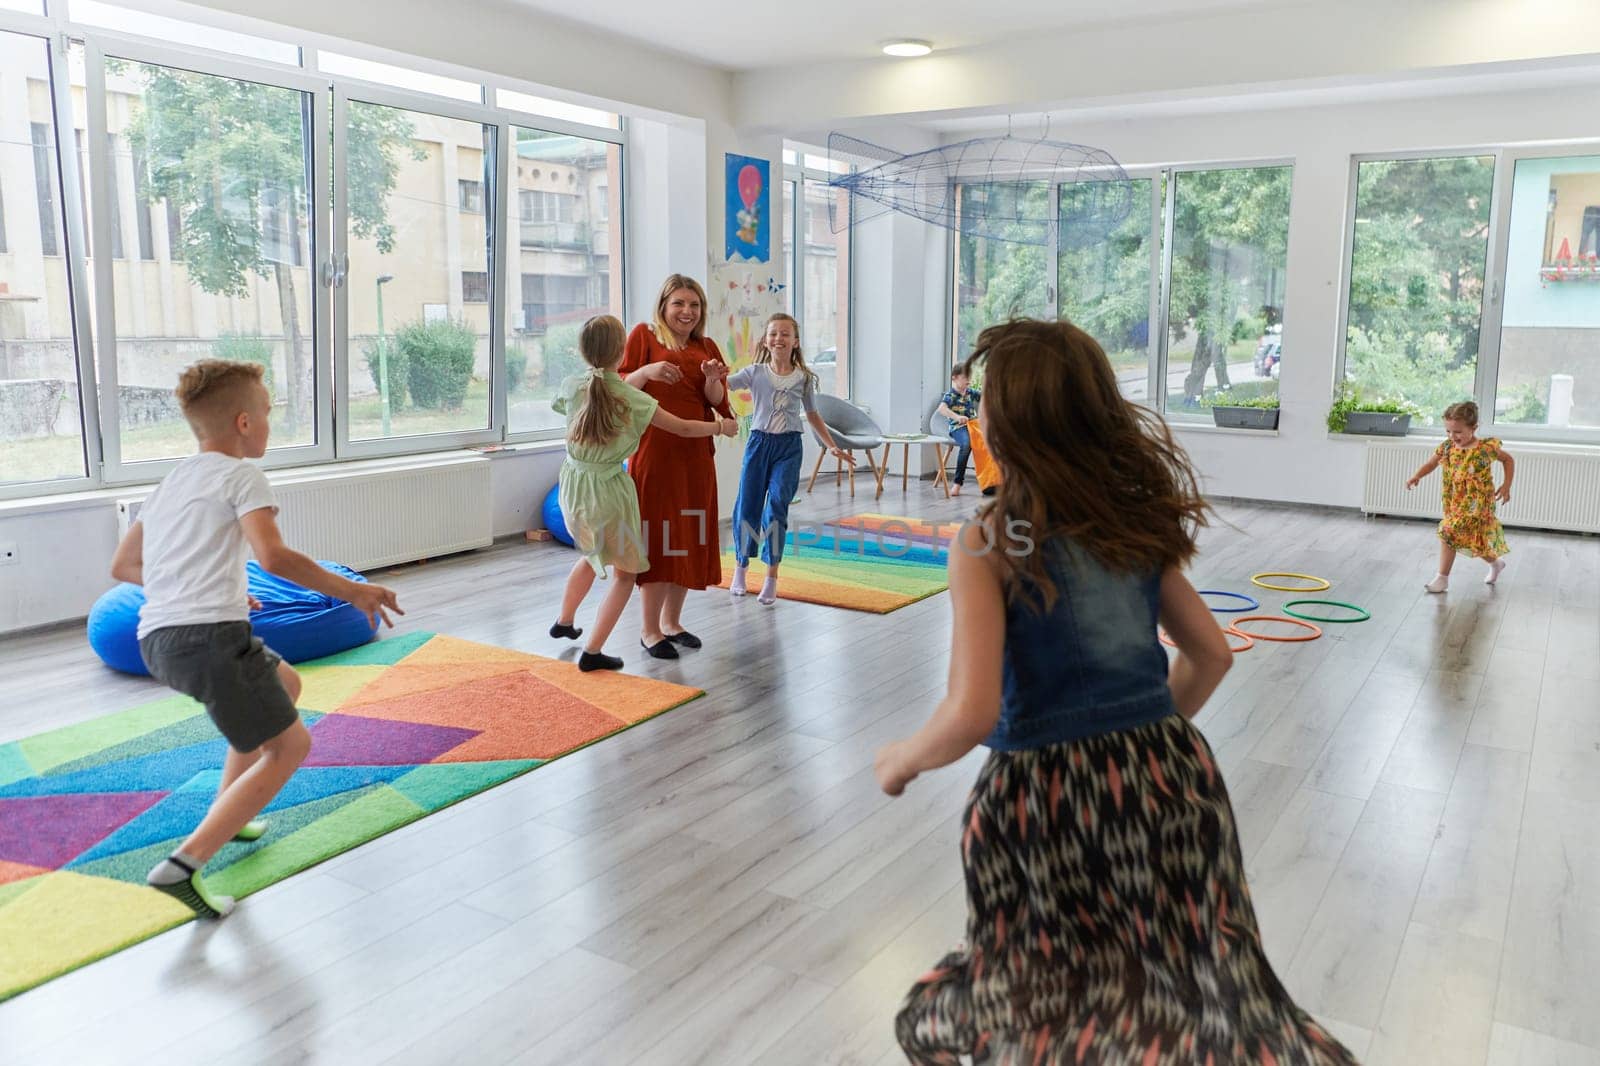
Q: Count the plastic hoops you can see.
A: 5